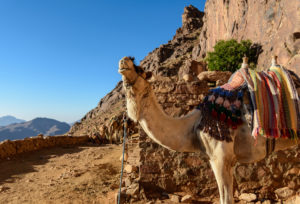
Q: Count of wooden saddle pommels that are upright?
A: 2